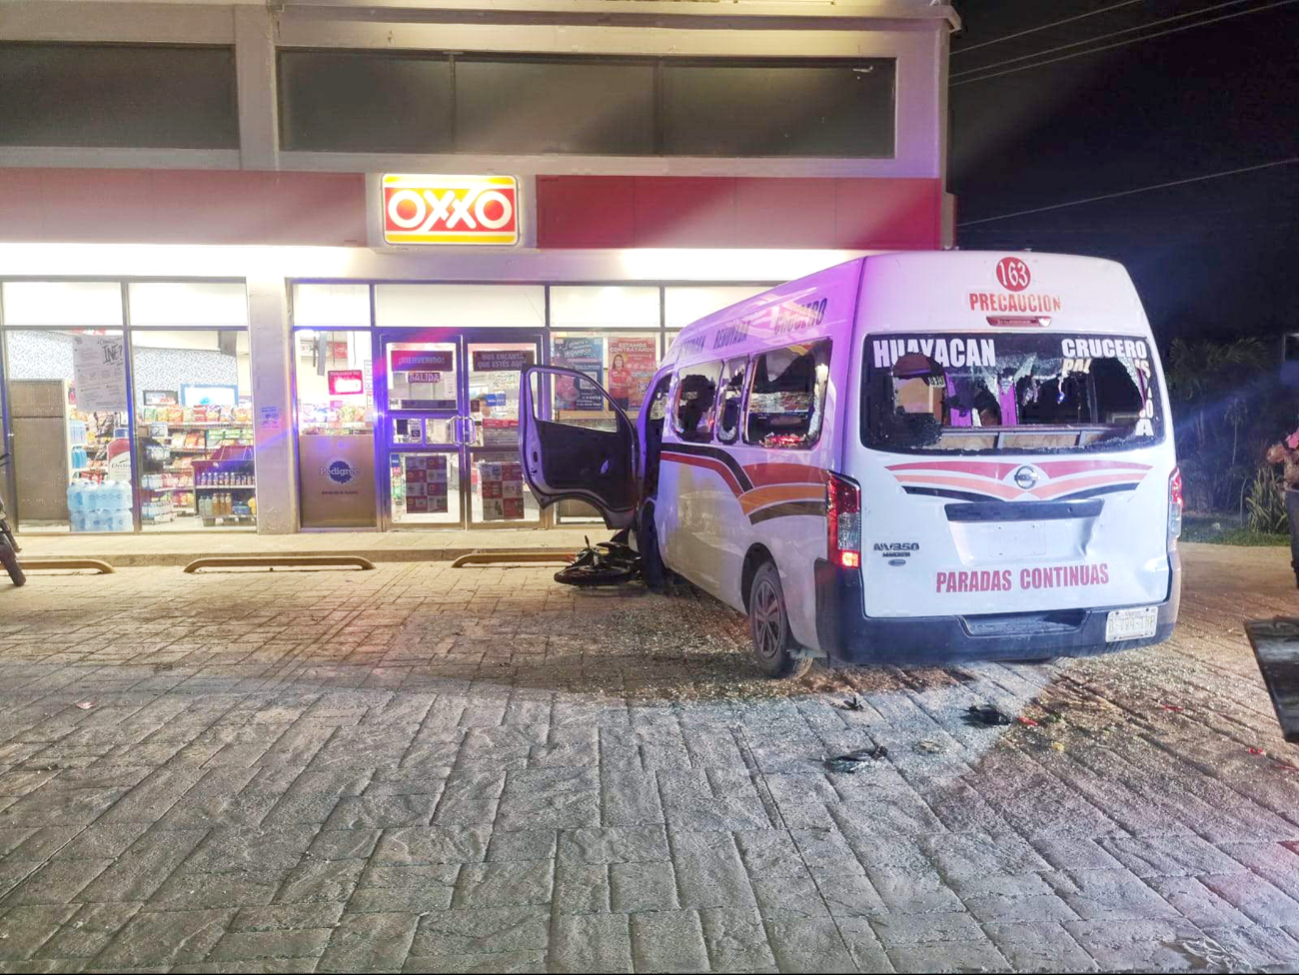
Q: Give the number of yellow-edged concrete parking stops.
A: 3